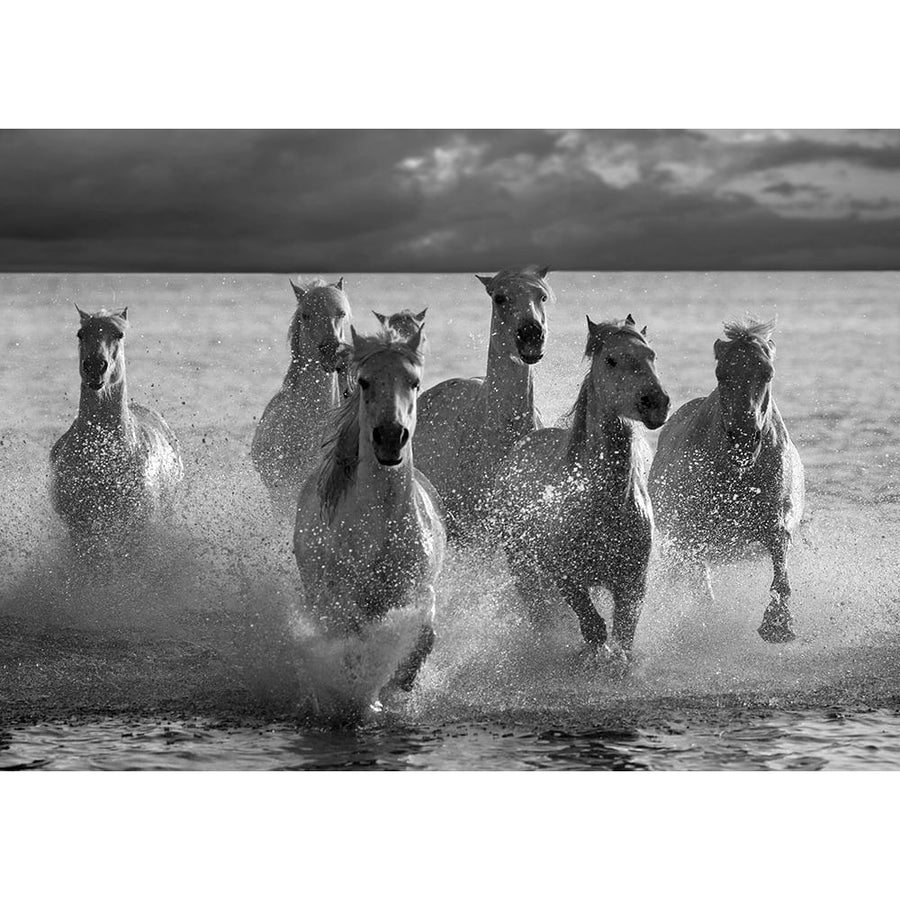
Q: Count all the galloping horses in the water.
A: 7